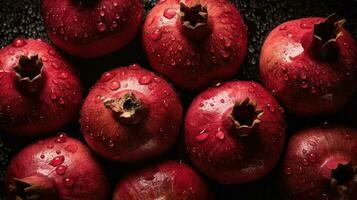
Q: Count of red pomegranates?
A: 9